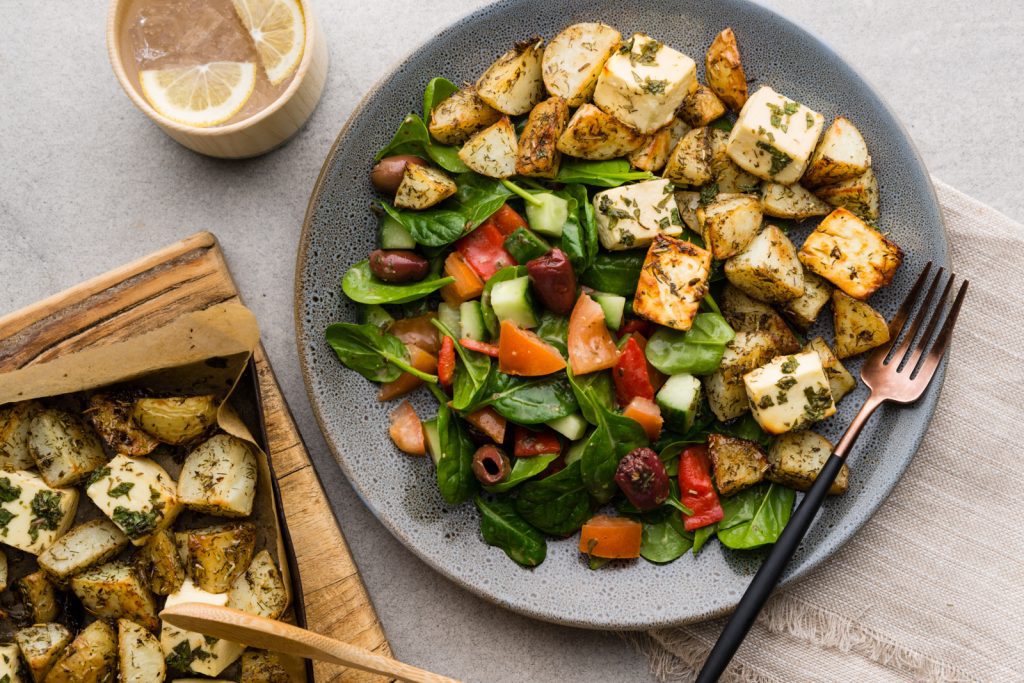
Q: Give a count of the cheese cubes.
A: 10